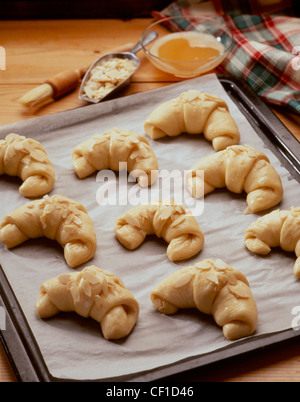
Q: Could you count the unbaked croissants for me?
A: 9